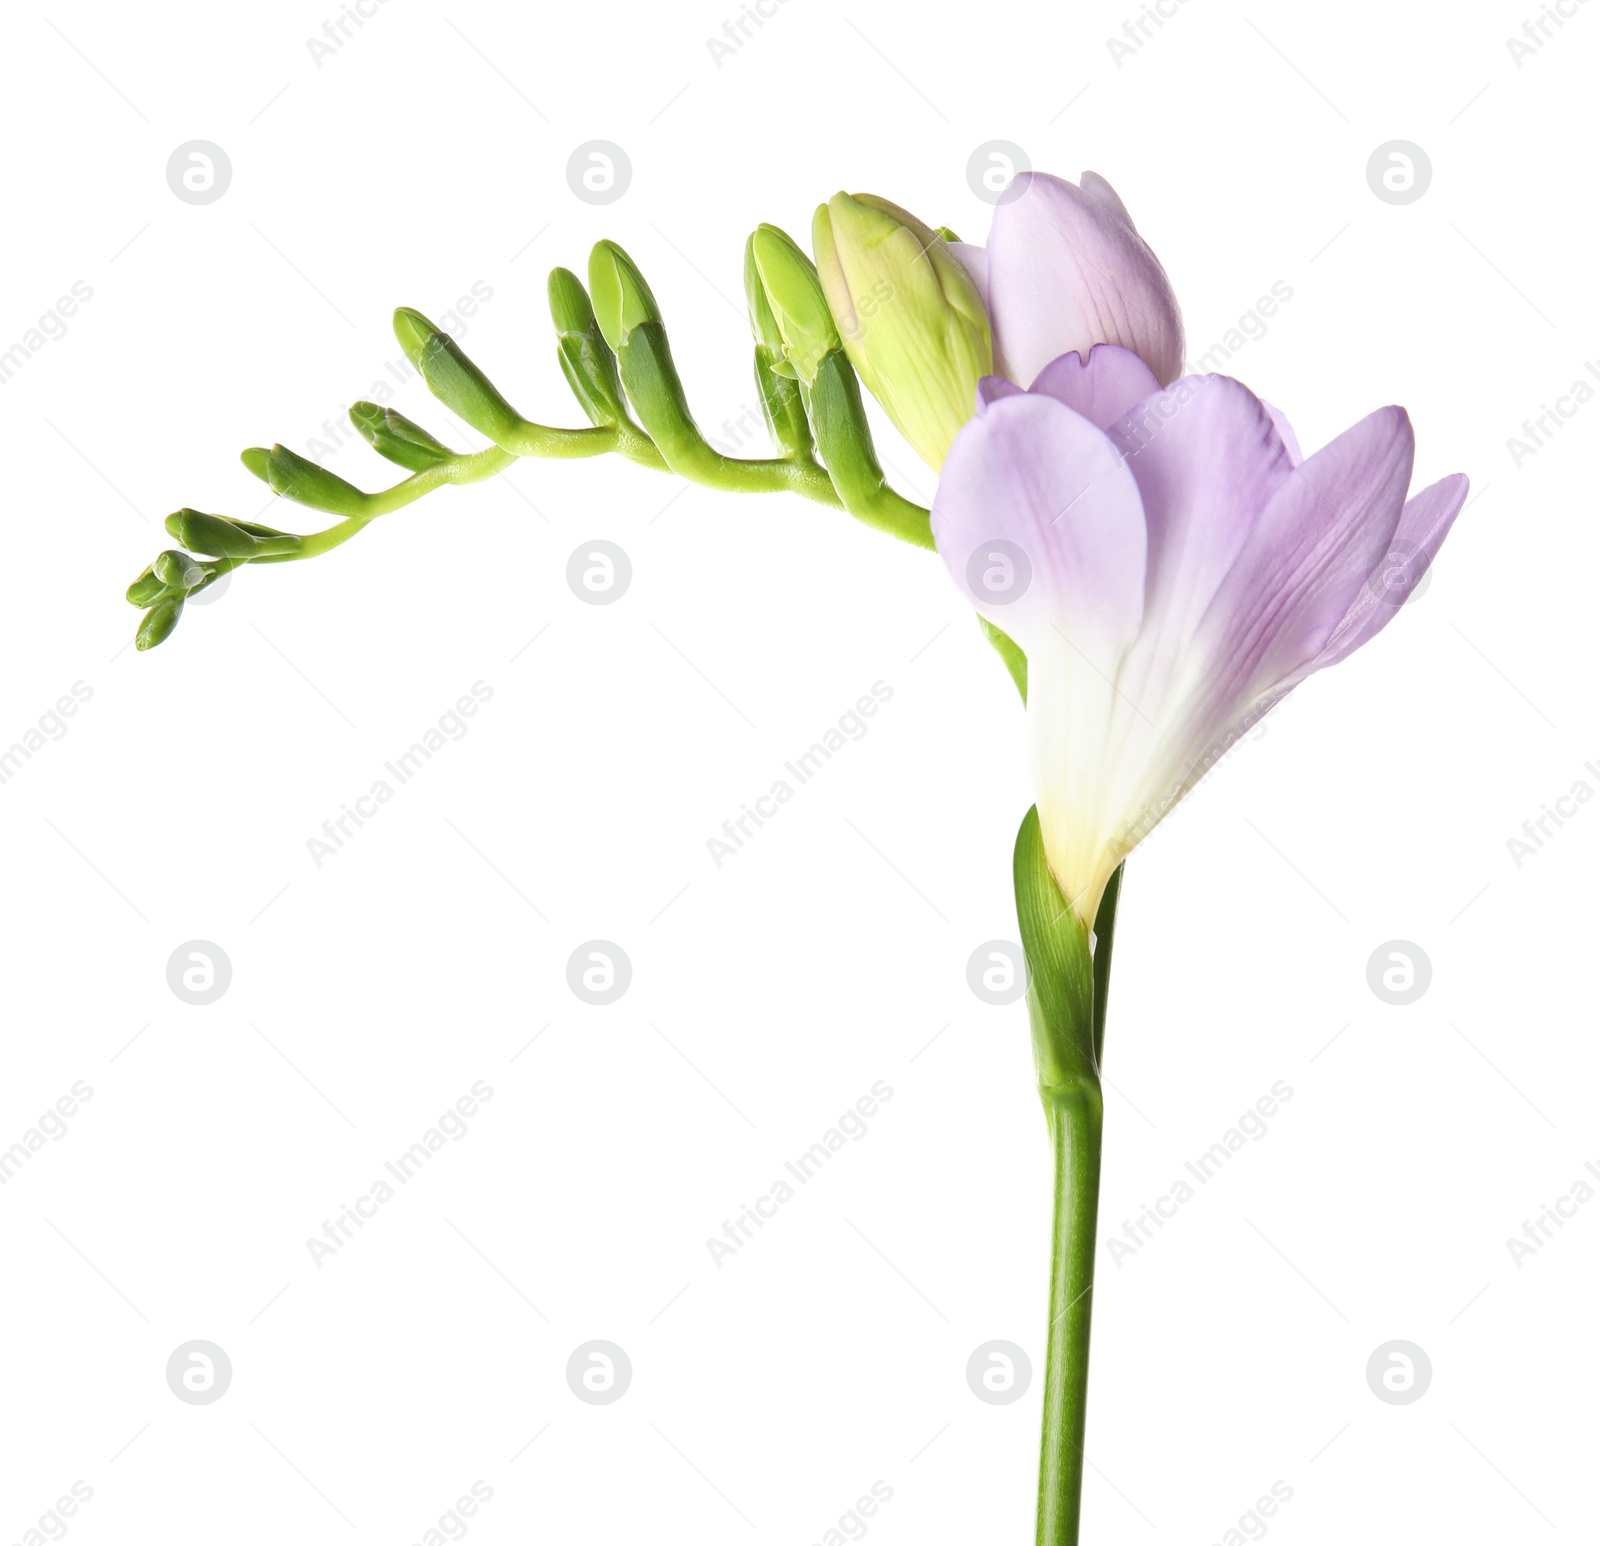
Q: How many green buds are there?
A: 12